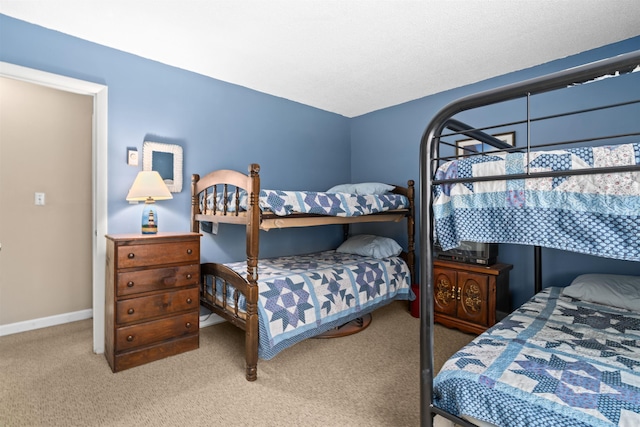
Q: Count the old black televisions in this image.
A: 1